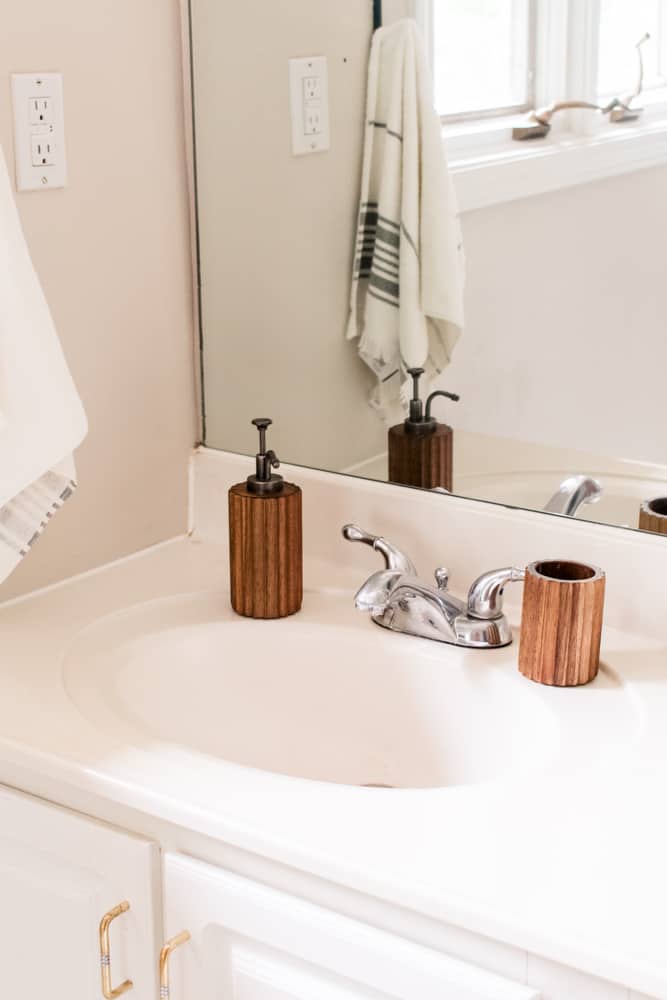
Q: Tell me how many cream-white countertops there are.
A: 1